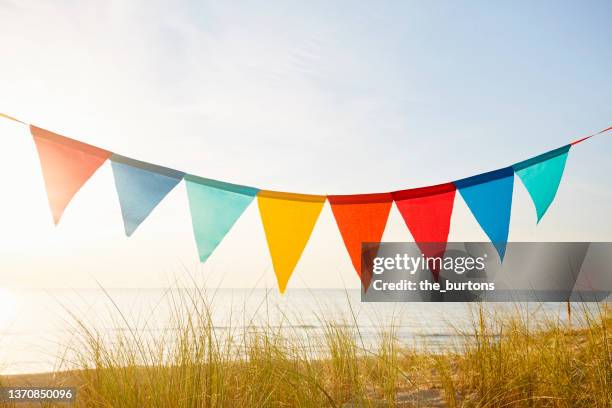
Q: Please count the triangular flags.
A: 8